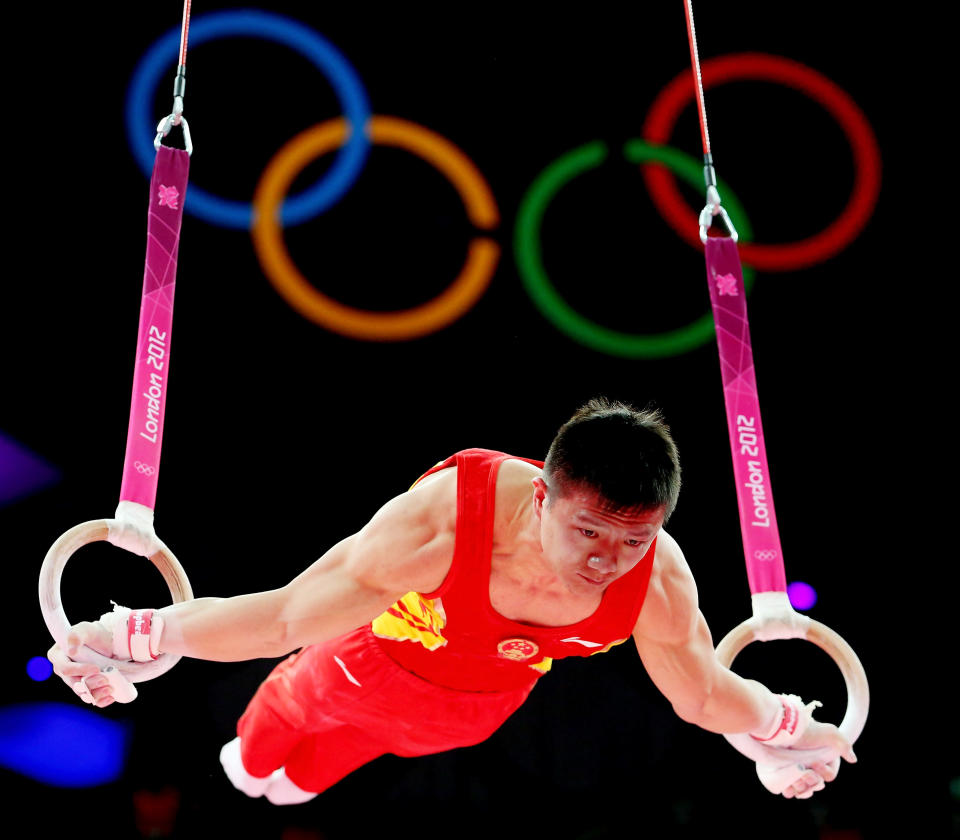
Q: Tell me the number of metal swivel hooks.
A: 2